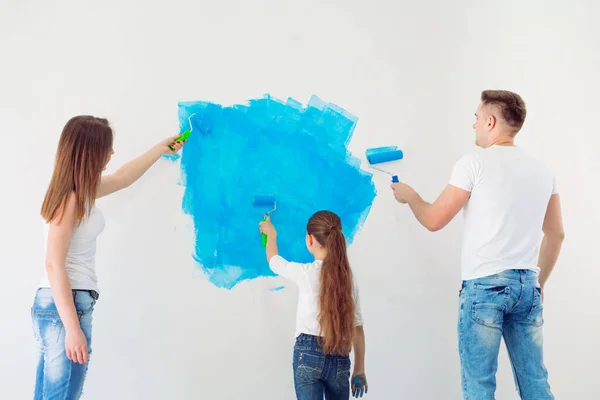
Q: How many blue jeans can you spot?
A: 3